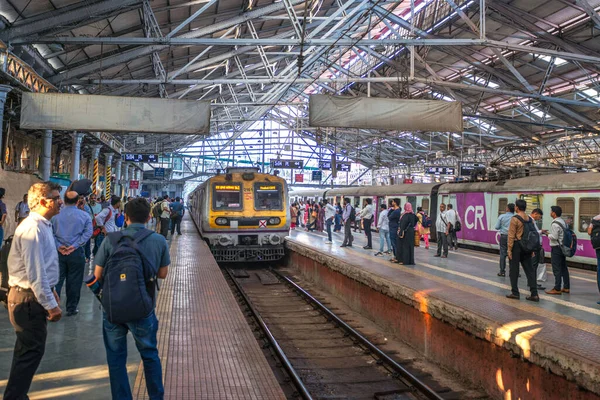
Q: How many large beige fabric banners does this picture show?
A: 2